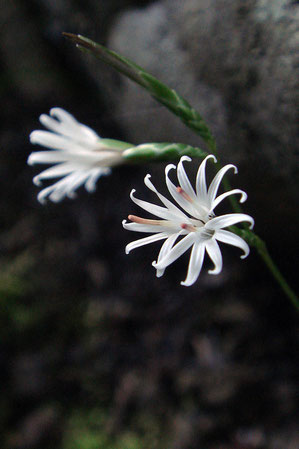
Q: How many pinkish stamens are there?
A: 3